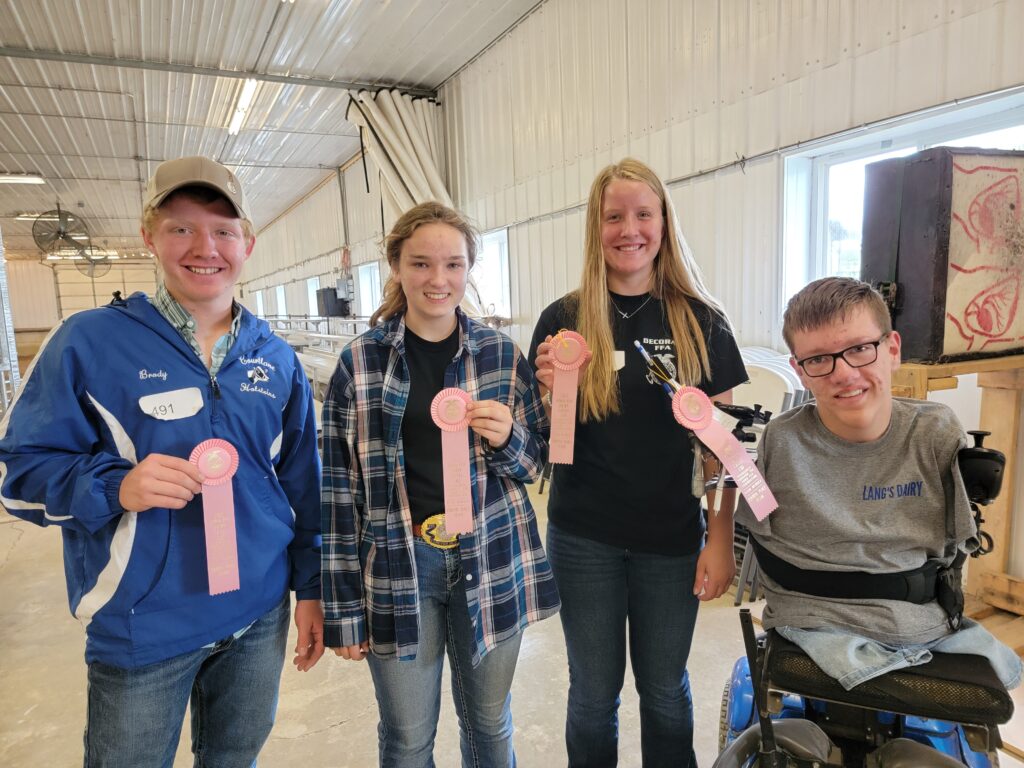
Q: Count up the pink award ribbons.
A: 4